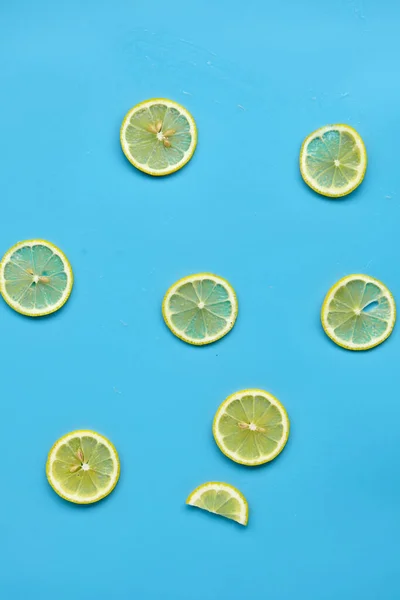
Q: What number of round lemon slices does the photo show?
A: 7